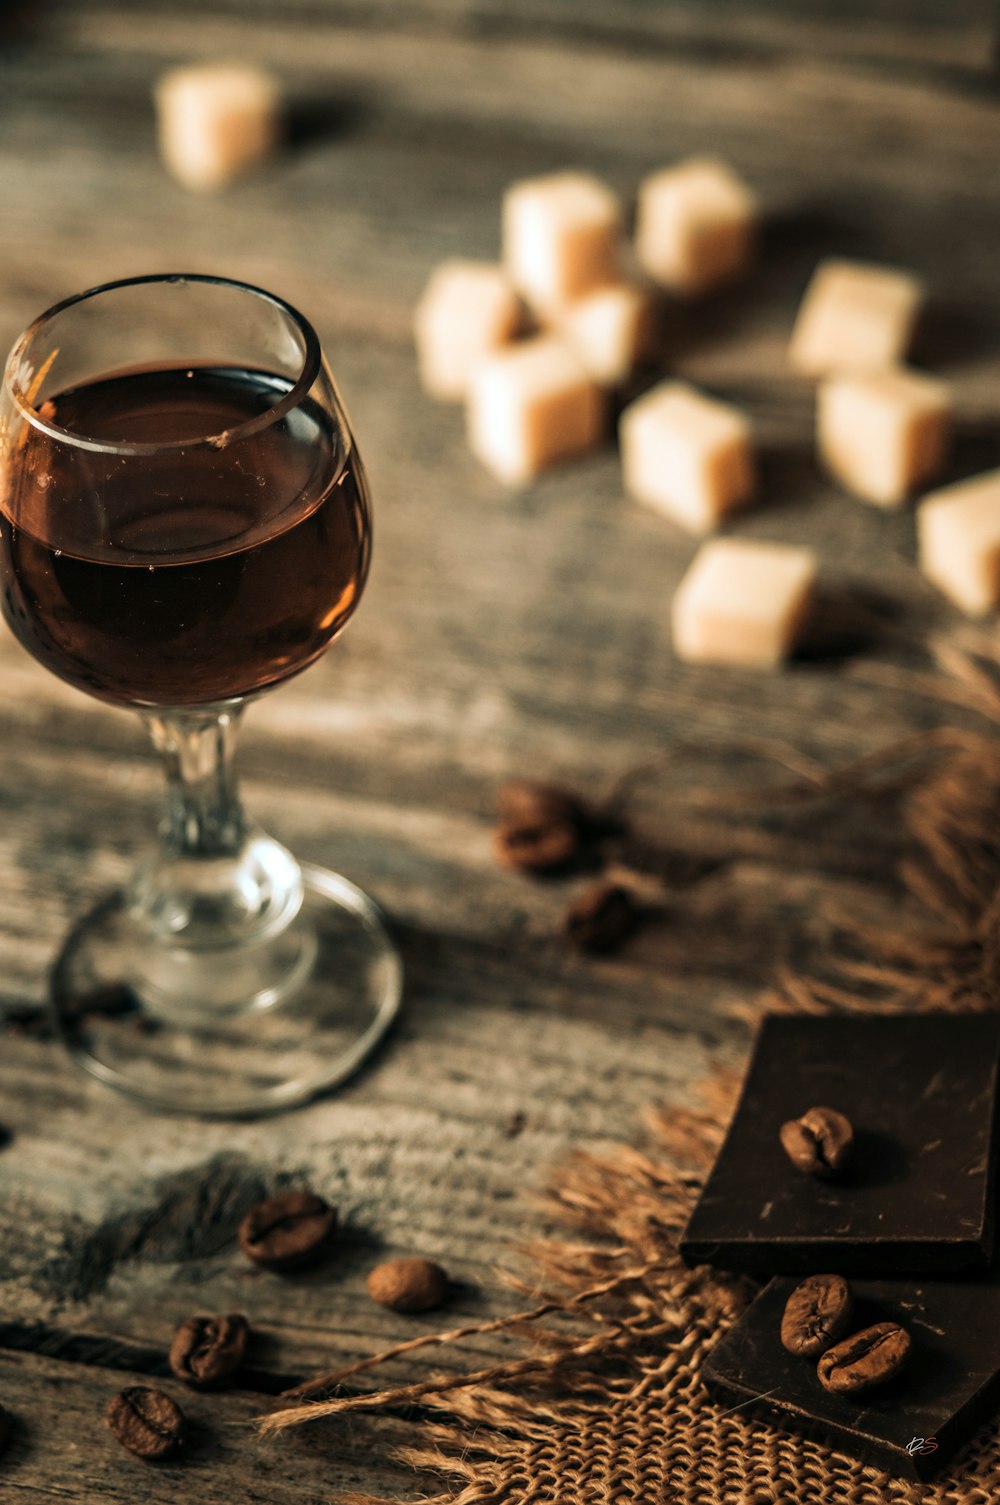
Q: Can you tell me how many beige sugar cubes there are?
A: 11